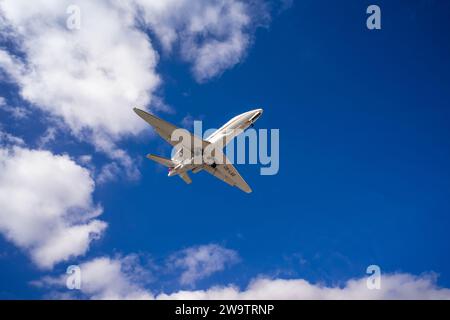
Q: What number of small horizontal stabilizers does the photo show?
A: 2